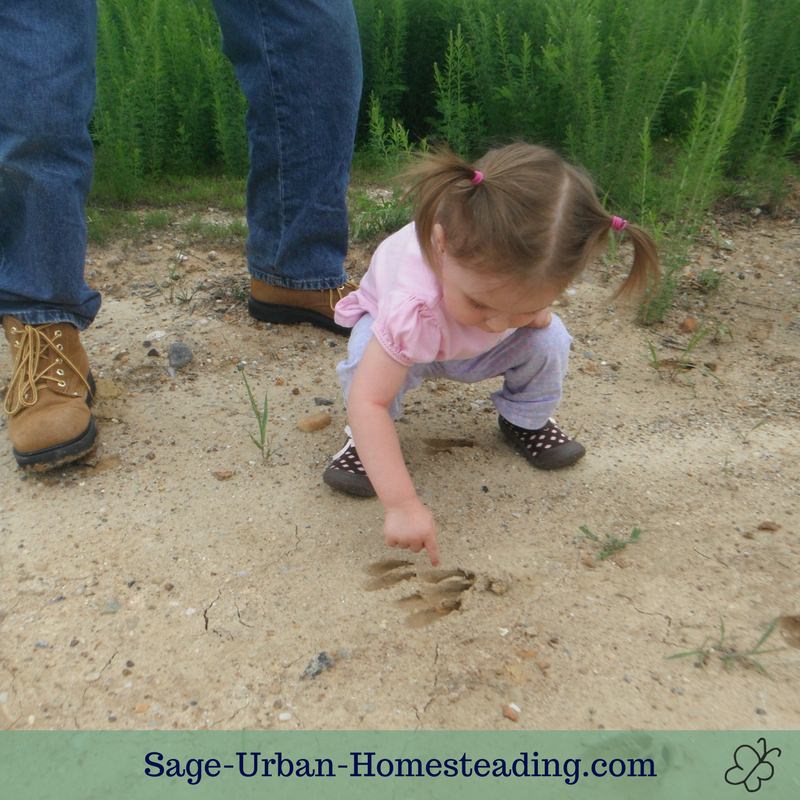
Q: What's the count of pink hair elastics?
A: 2